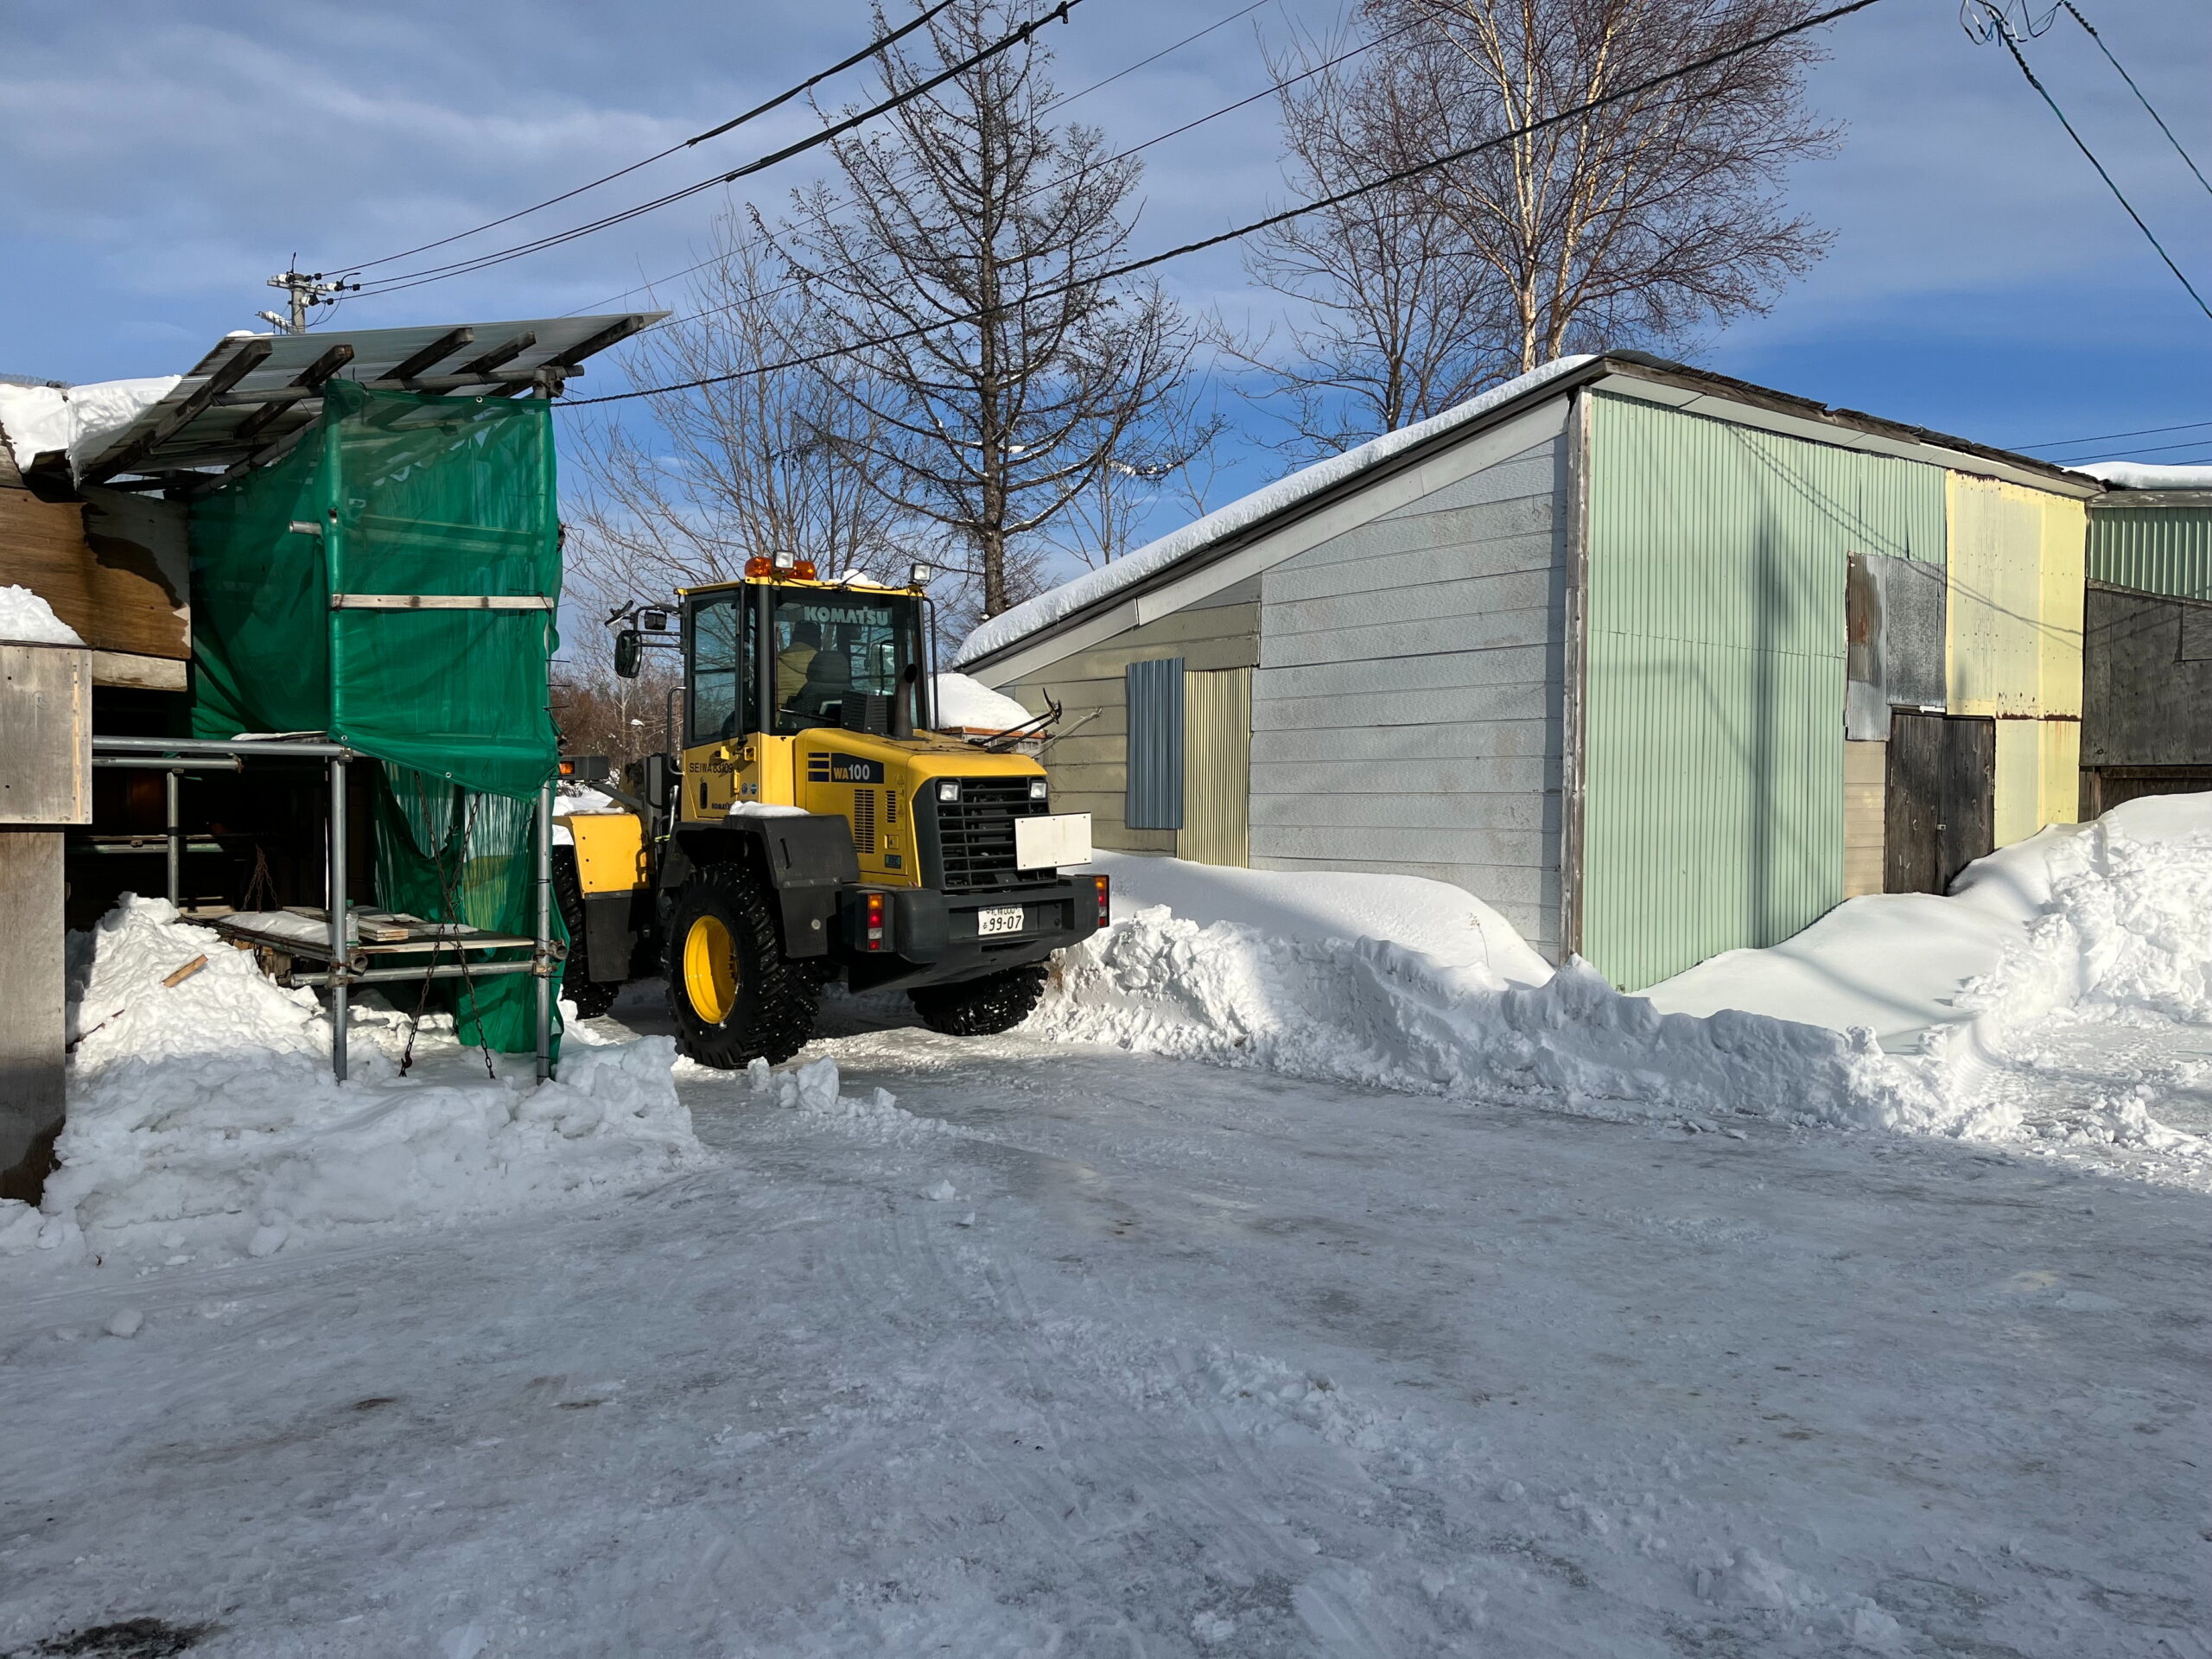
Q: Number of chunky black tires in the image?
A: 3